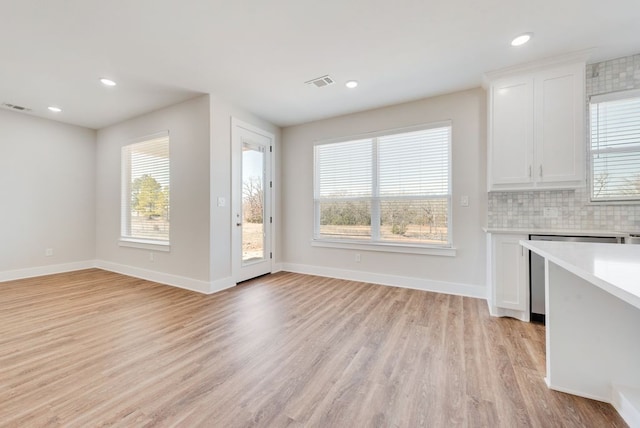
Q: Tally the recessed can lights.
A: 4